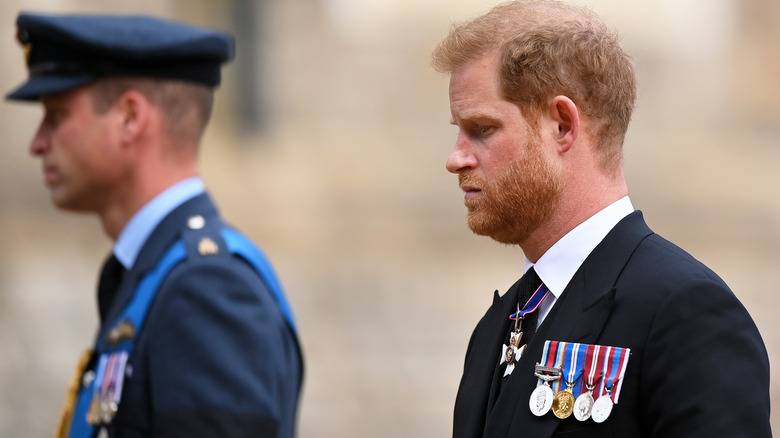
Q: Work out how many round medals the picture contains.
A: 4